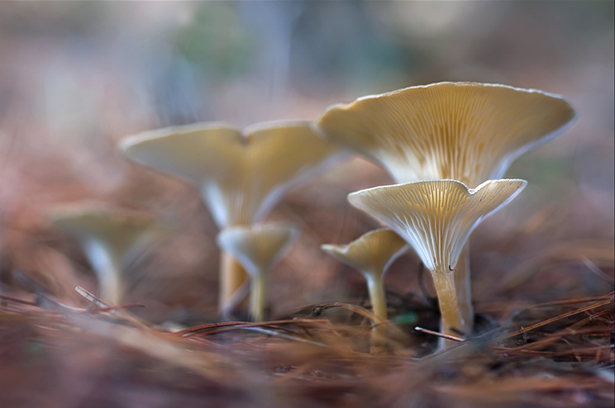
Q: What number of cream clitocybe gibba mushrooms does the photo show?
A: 6